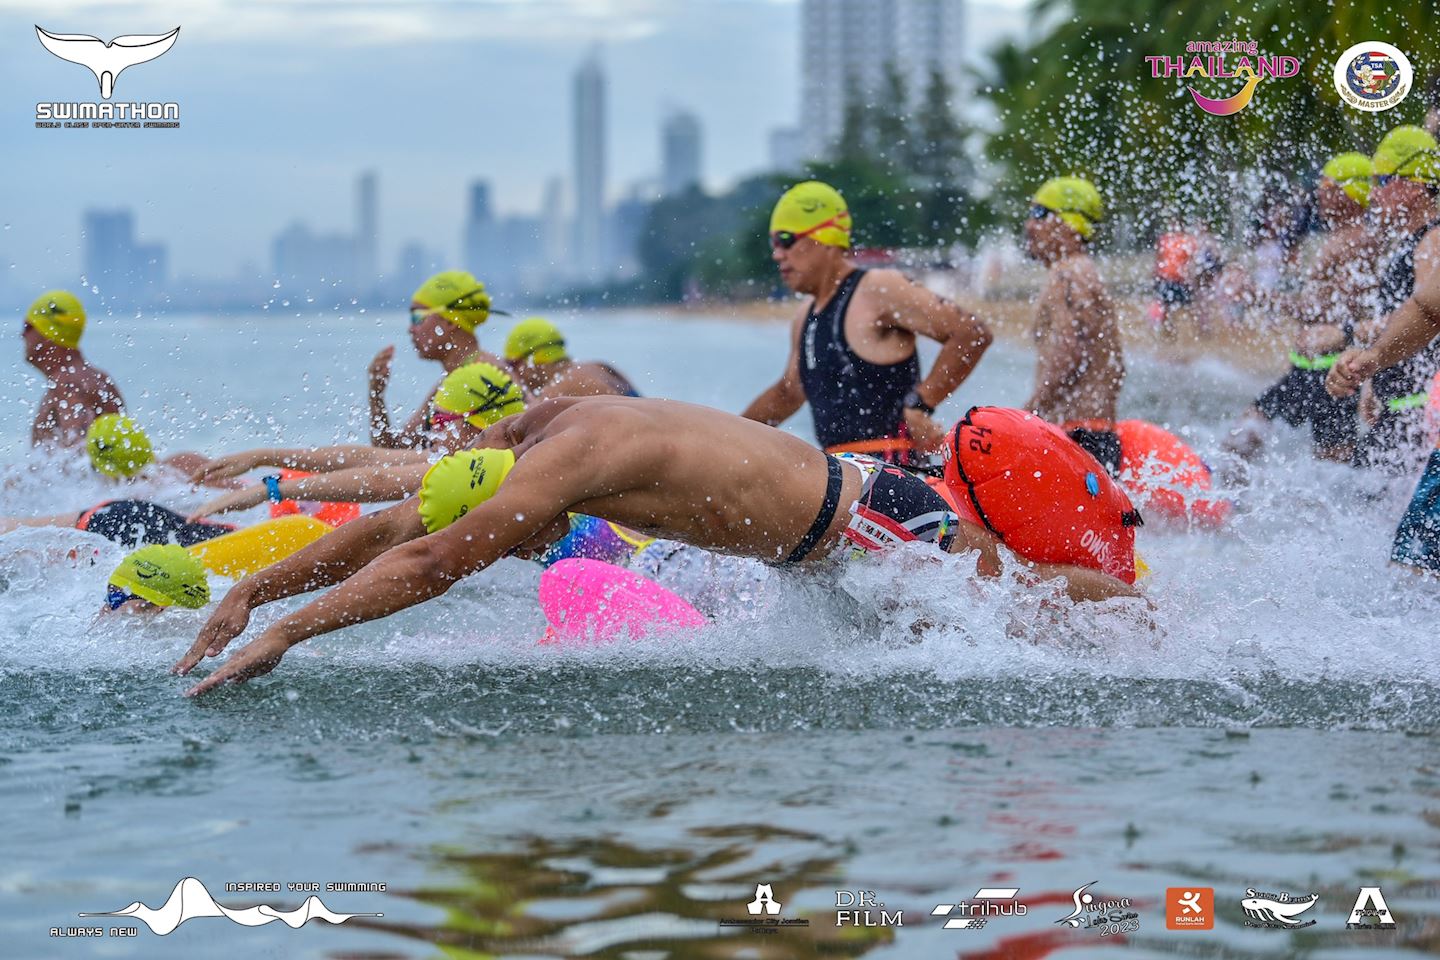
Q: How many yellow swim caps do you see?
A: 11